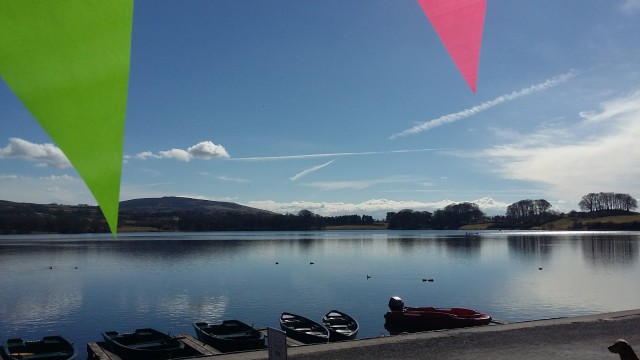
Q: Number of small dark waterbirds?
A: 8